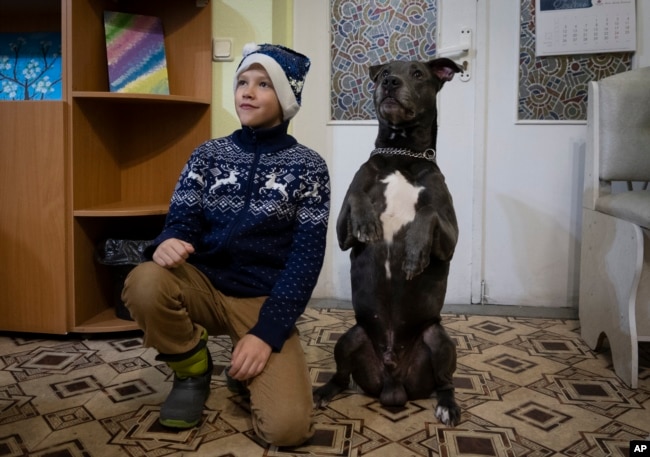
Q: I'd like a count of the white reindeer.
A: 4